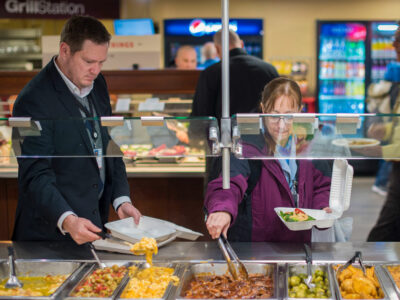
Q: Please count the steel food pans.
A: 7